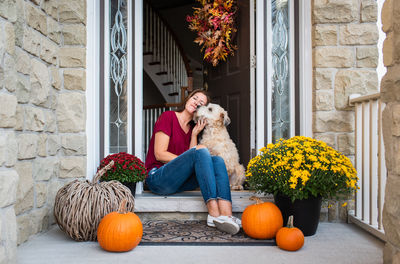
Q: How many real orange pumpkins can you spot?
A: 3